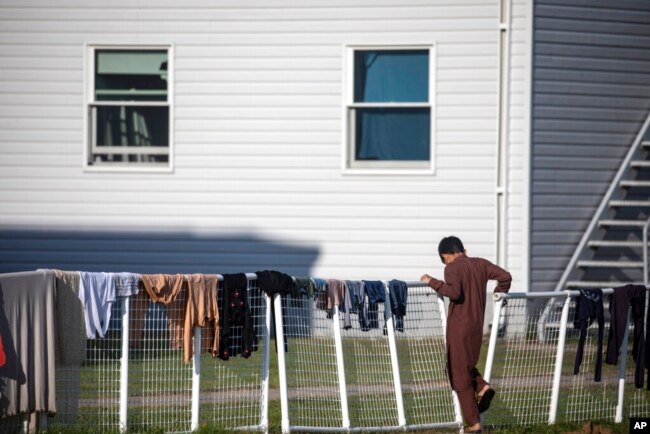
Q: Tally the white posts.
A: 10